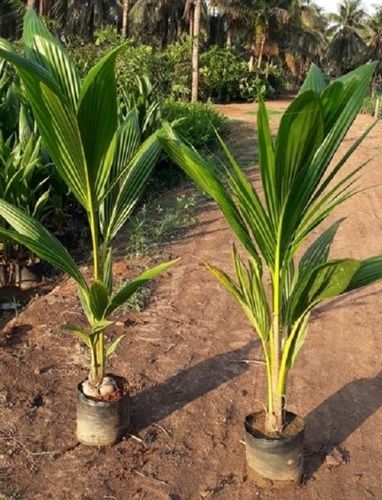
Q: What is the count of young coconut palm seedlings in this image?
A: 2